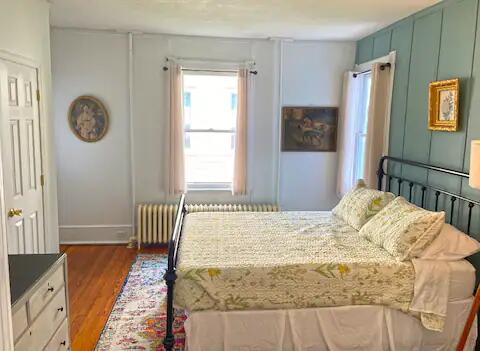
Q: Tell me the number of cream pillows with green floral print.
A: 2